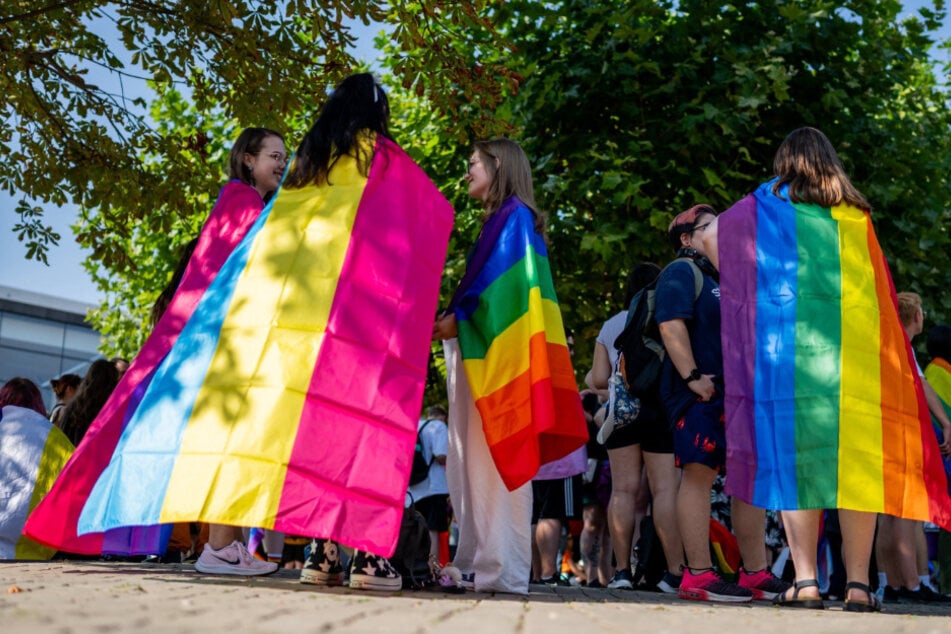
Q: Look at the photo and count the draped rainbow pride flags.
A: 2